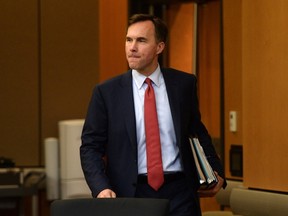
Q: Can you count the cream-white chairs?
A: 2